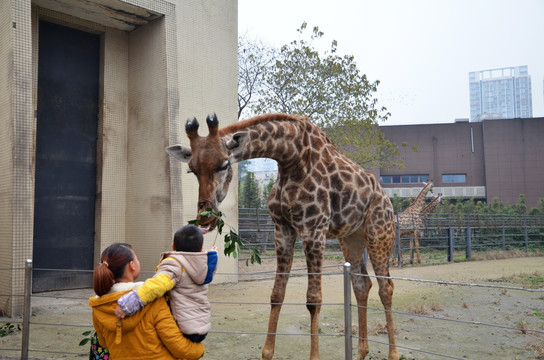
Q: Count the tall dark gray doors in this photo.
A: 1